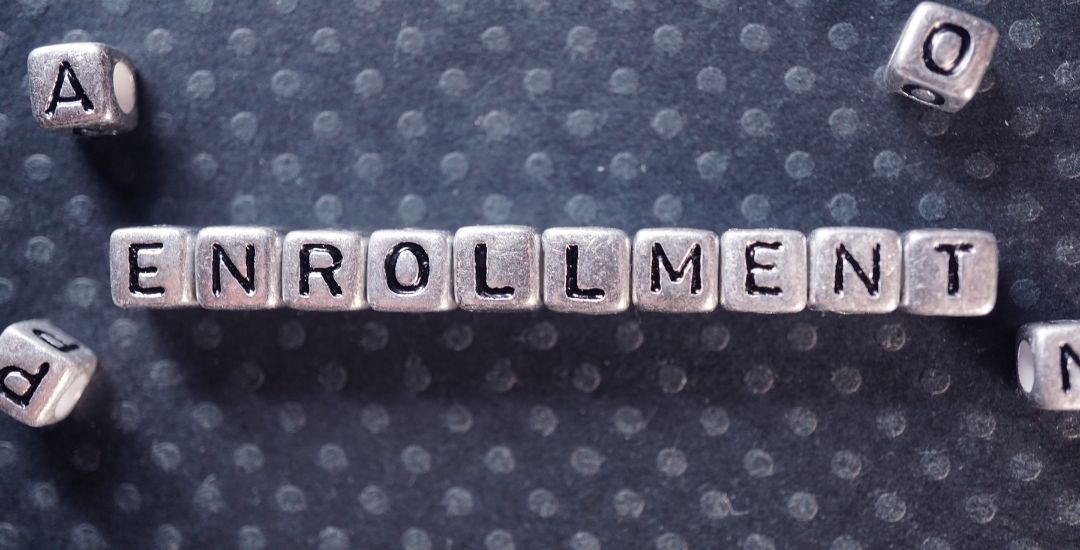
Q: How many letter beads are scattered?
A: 4